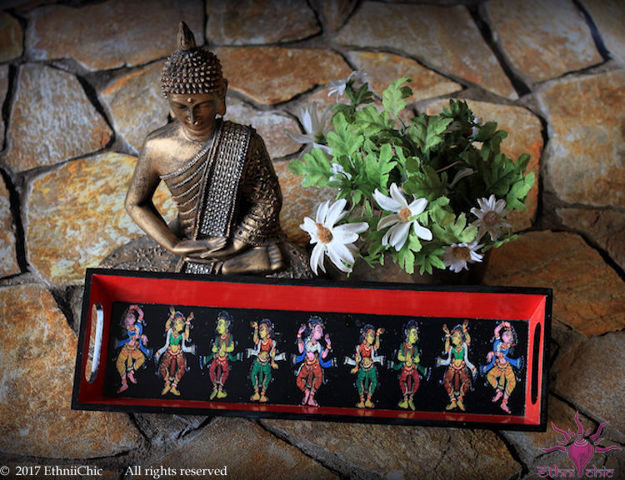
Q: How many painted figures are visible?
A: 9